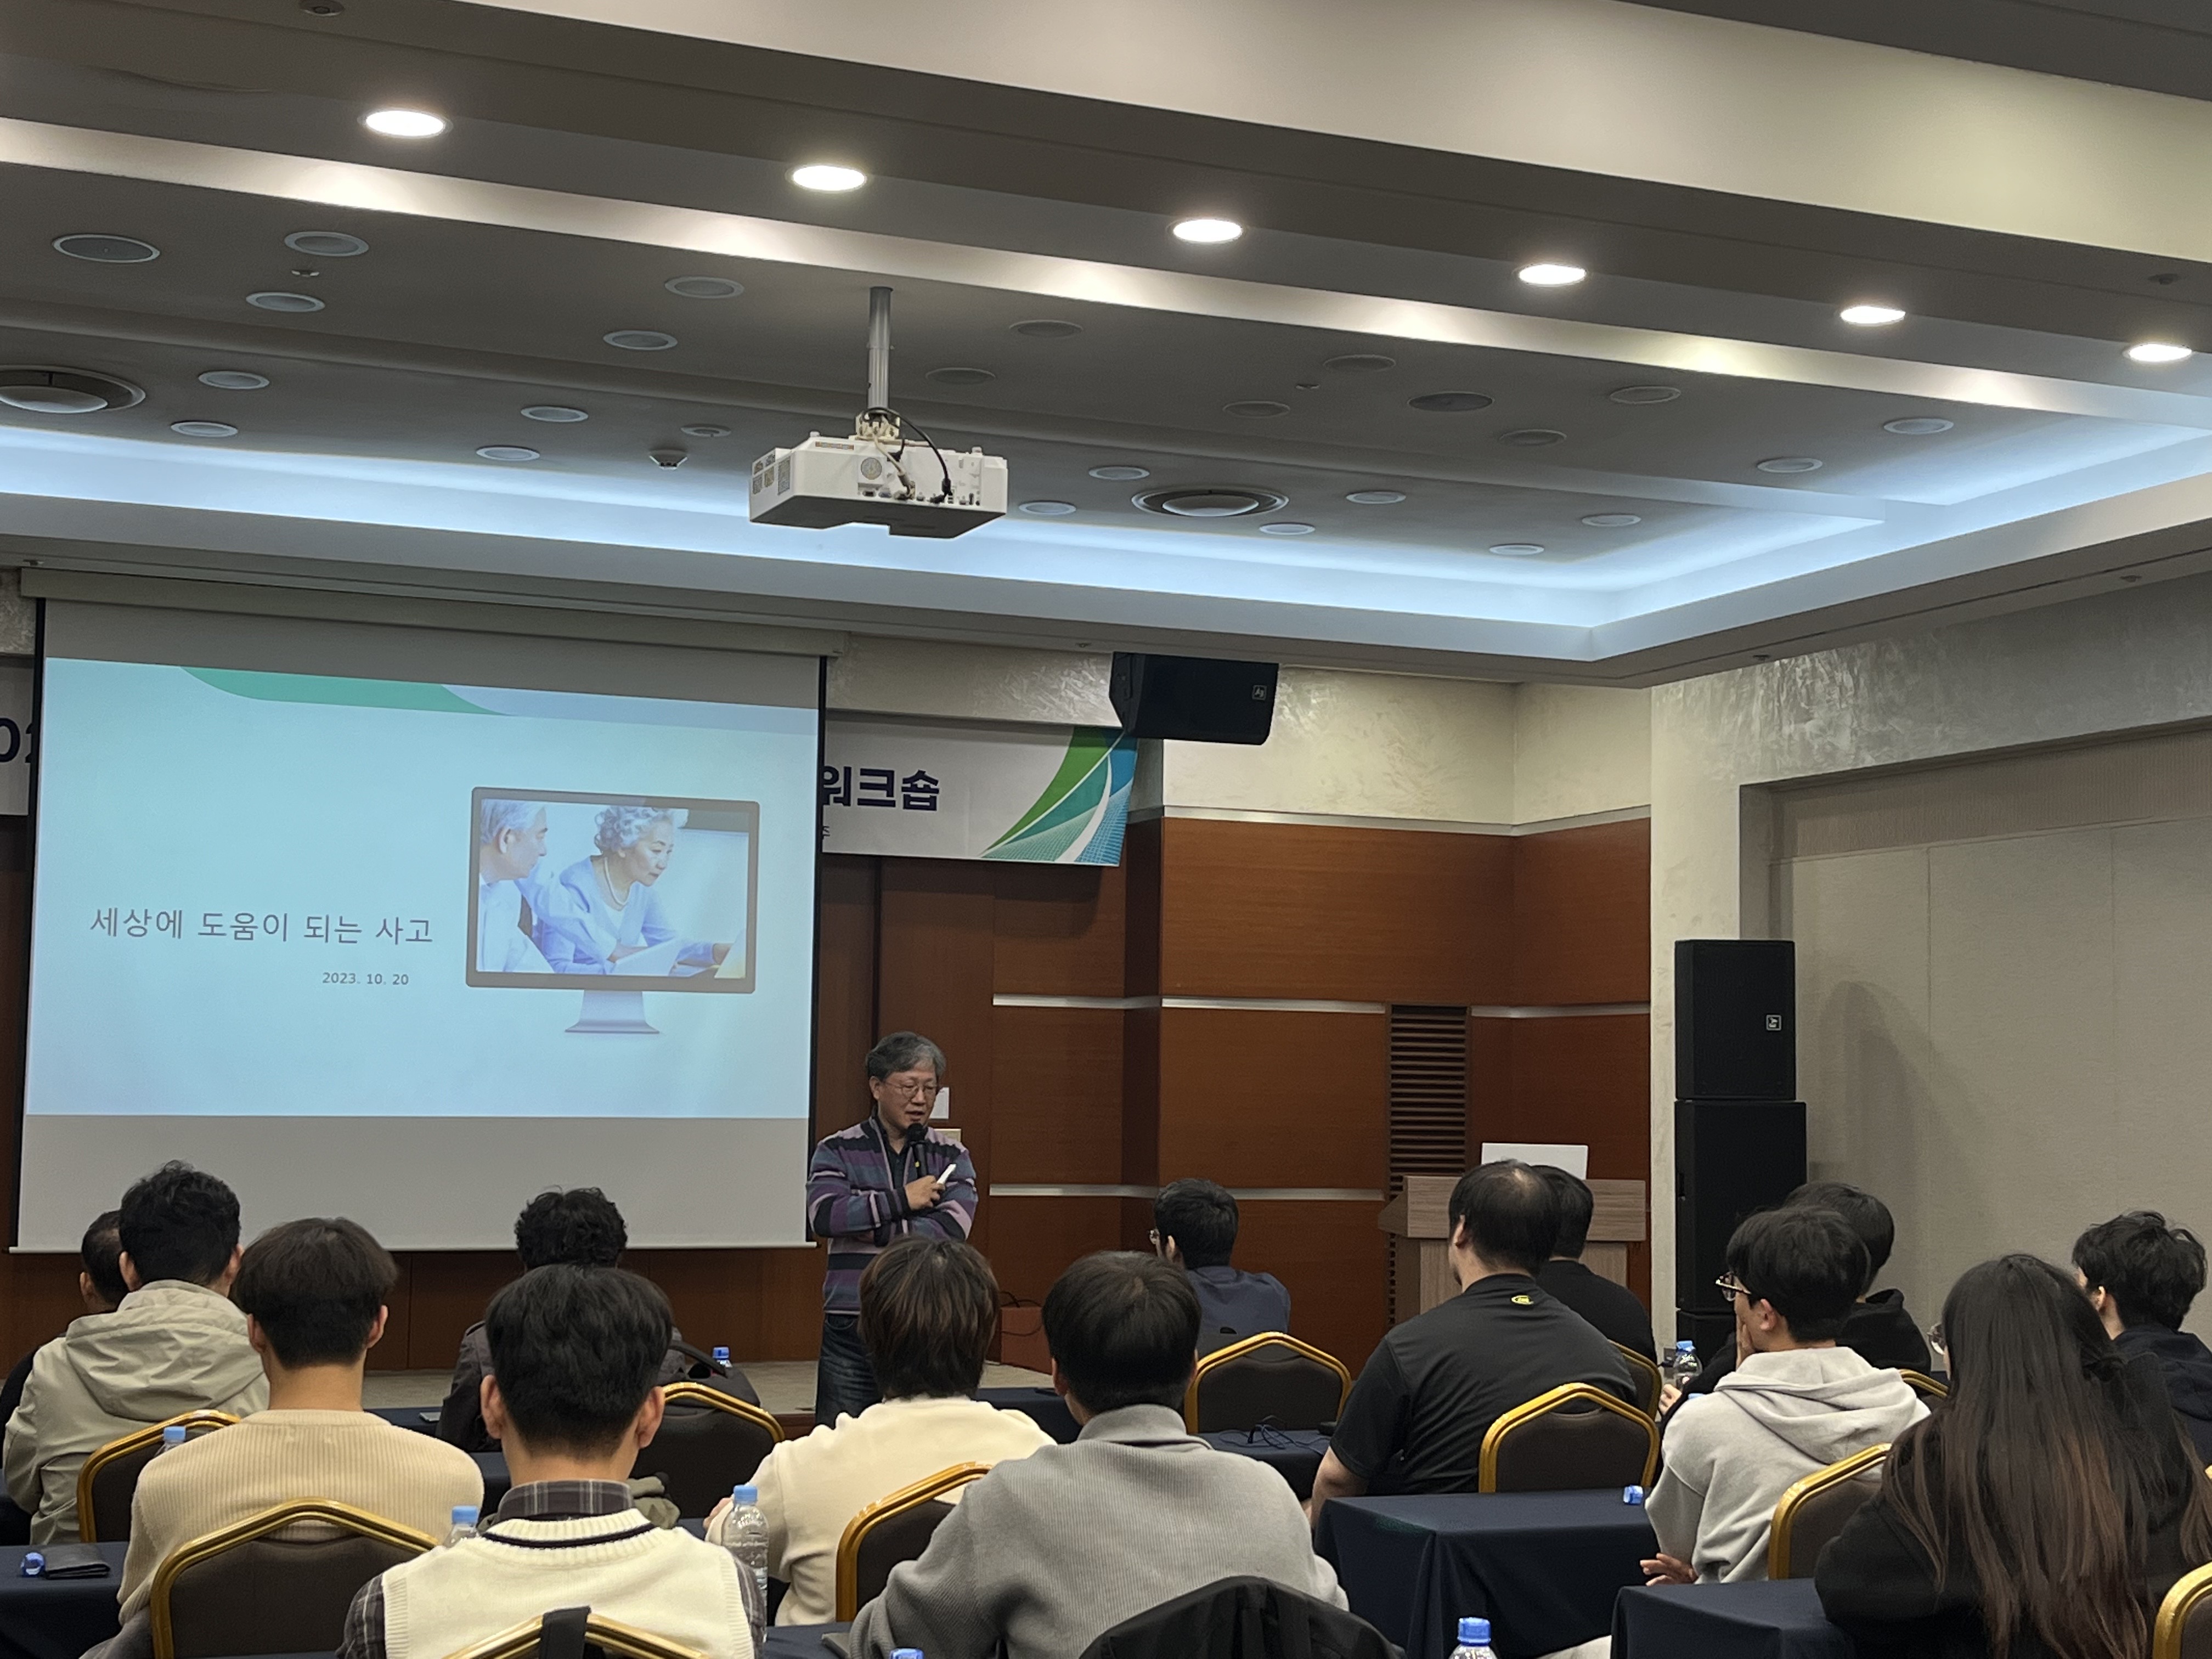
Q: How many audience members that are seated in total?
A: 14